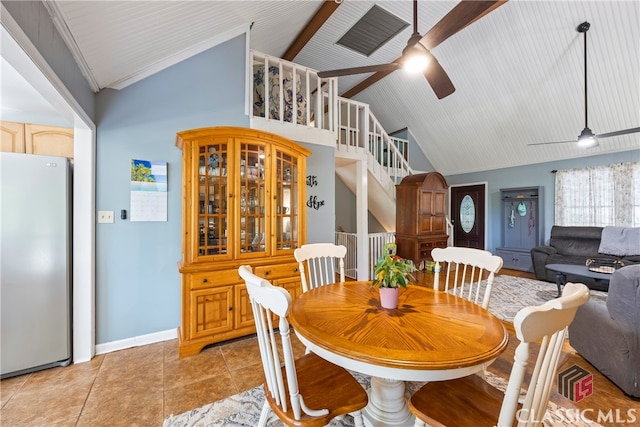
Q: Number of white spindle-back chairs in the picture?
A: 4